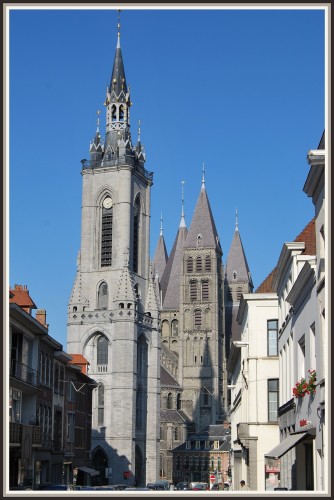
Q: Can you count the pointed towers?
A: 5